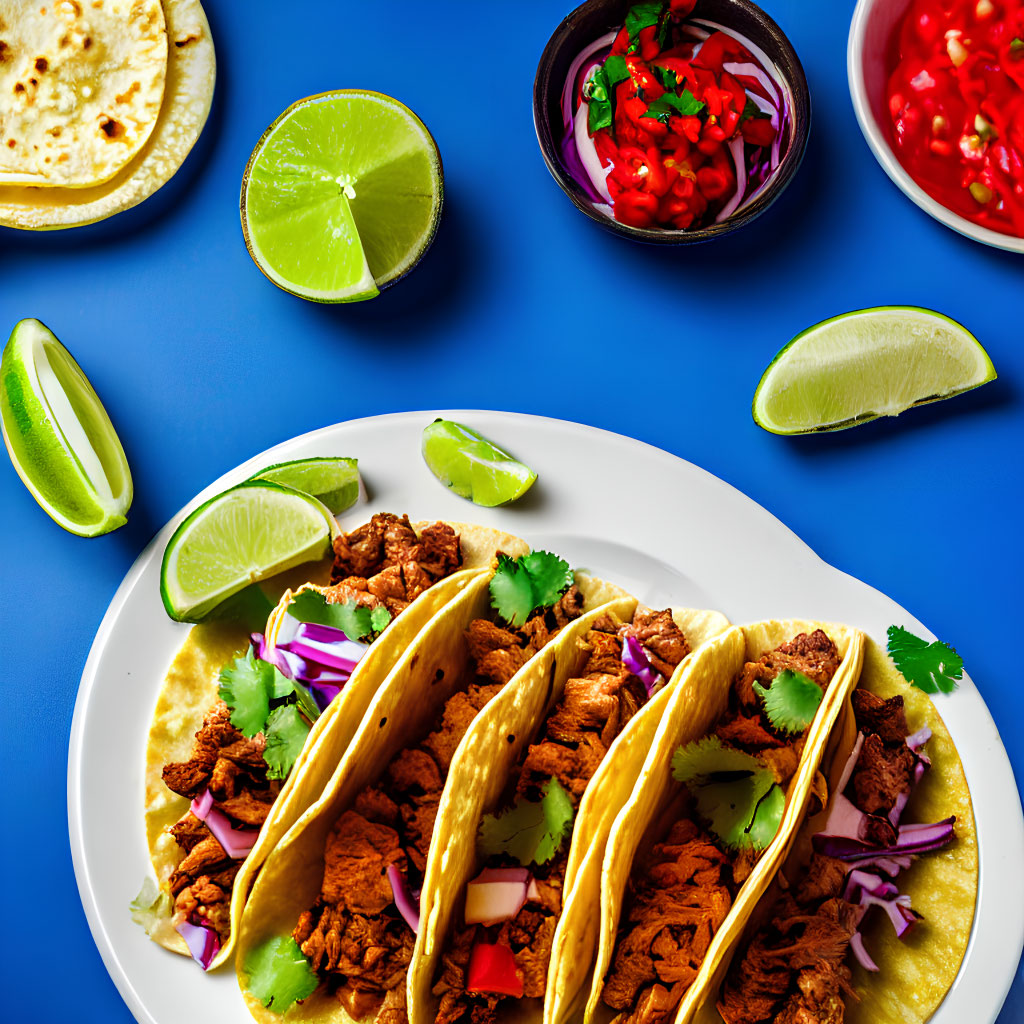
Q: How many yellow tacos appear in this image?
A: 5